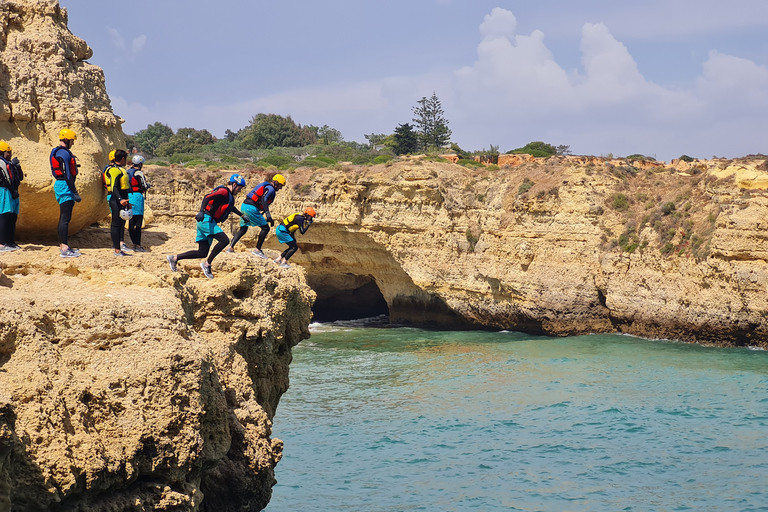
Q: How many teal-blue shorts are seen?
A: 7